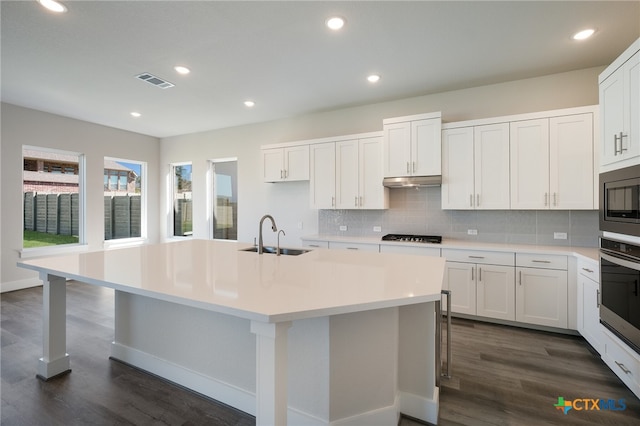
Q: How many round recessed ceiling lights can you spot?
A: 7